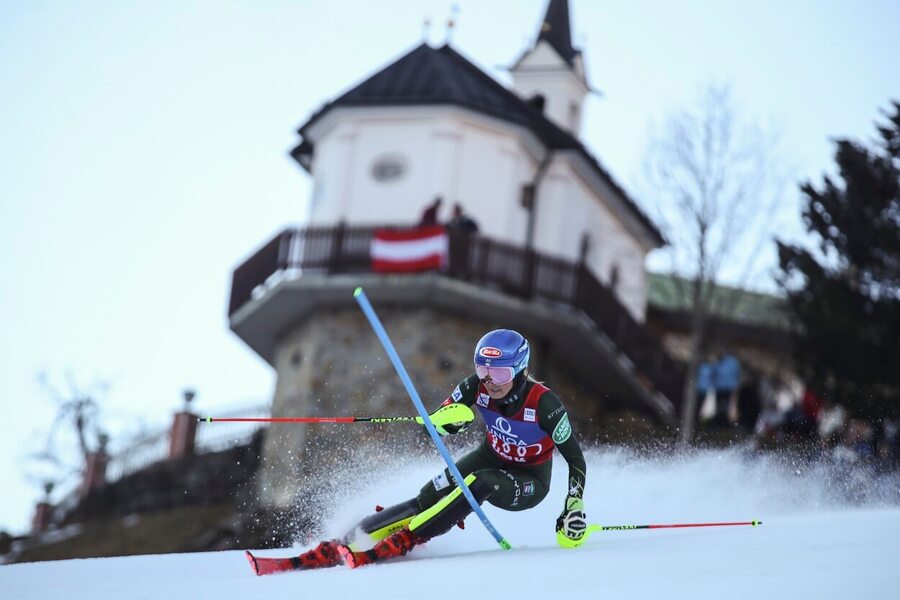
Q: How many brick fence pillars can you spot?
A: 3